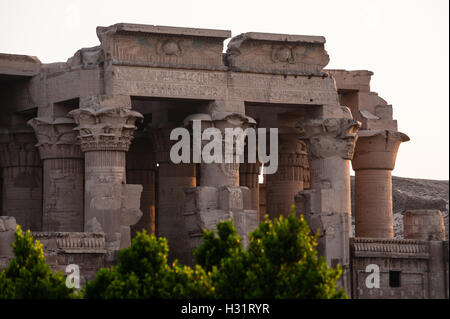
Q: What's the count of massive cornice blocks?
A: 2